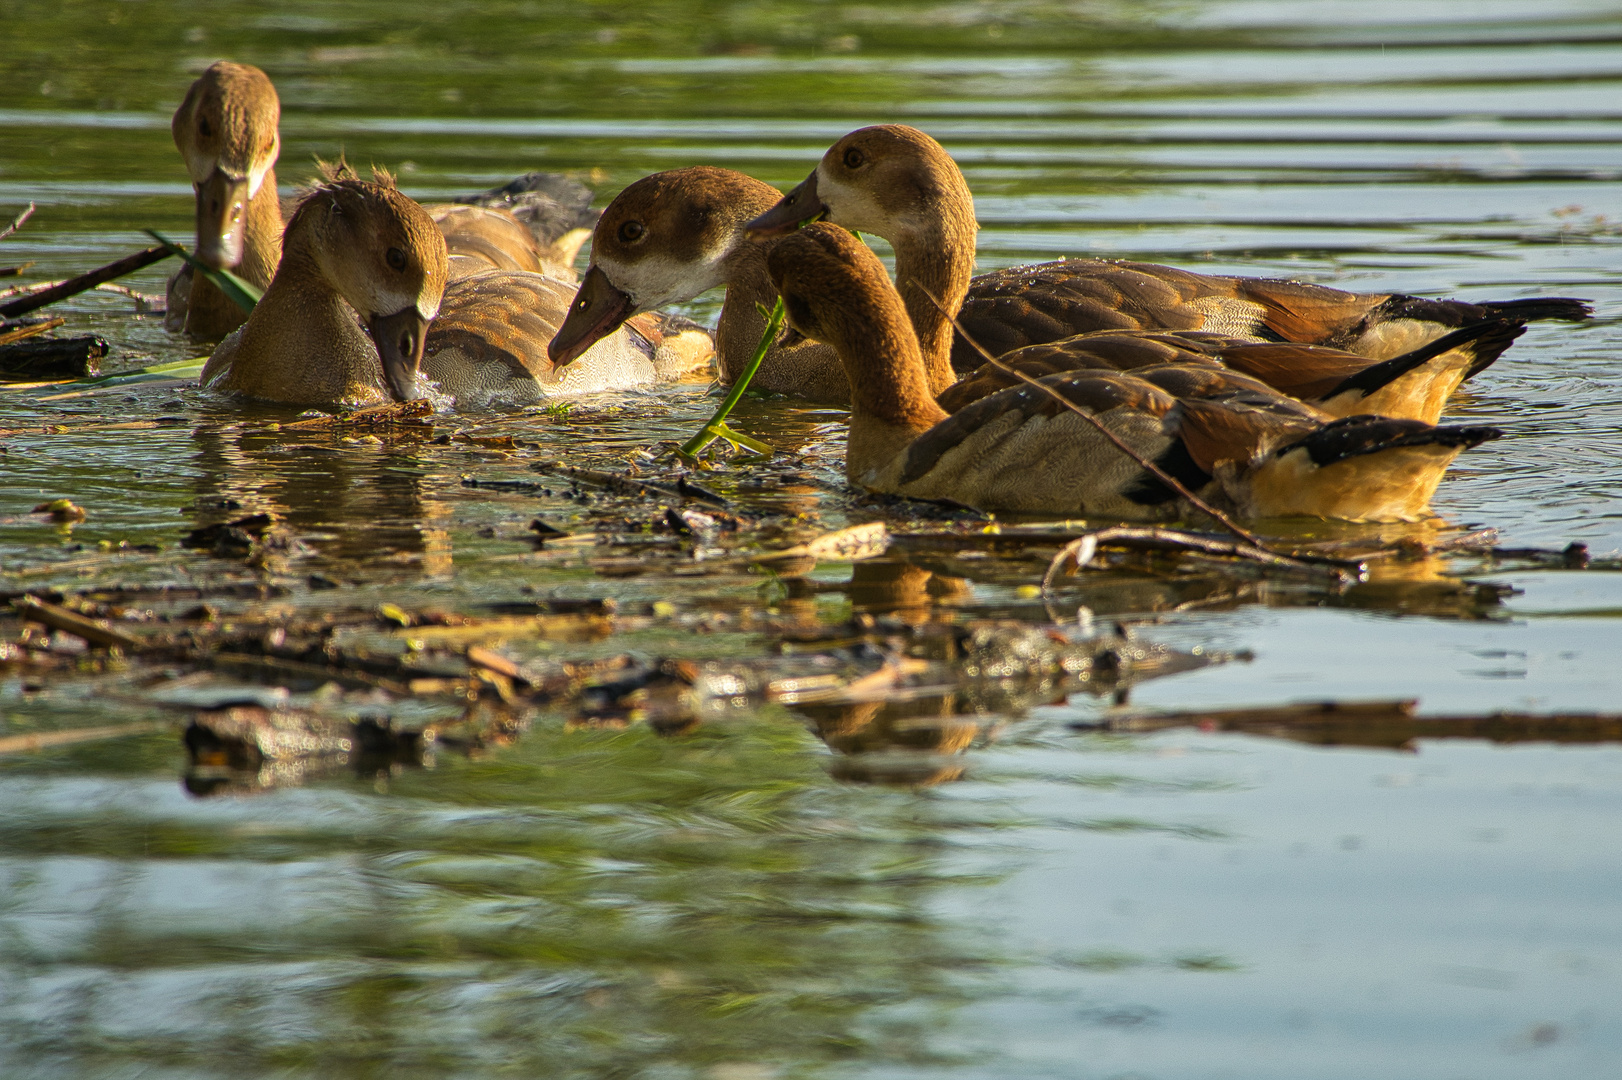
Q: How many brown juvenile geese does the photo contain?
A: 5